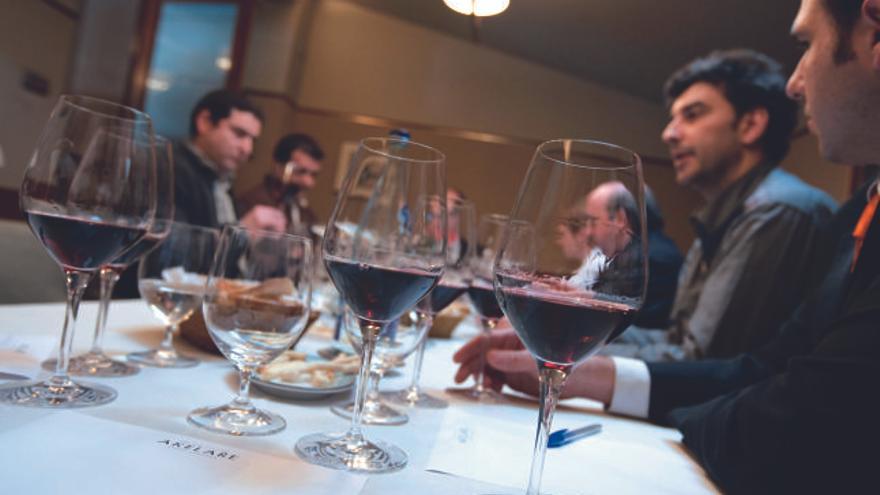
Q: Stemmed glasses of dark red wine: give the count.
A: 6